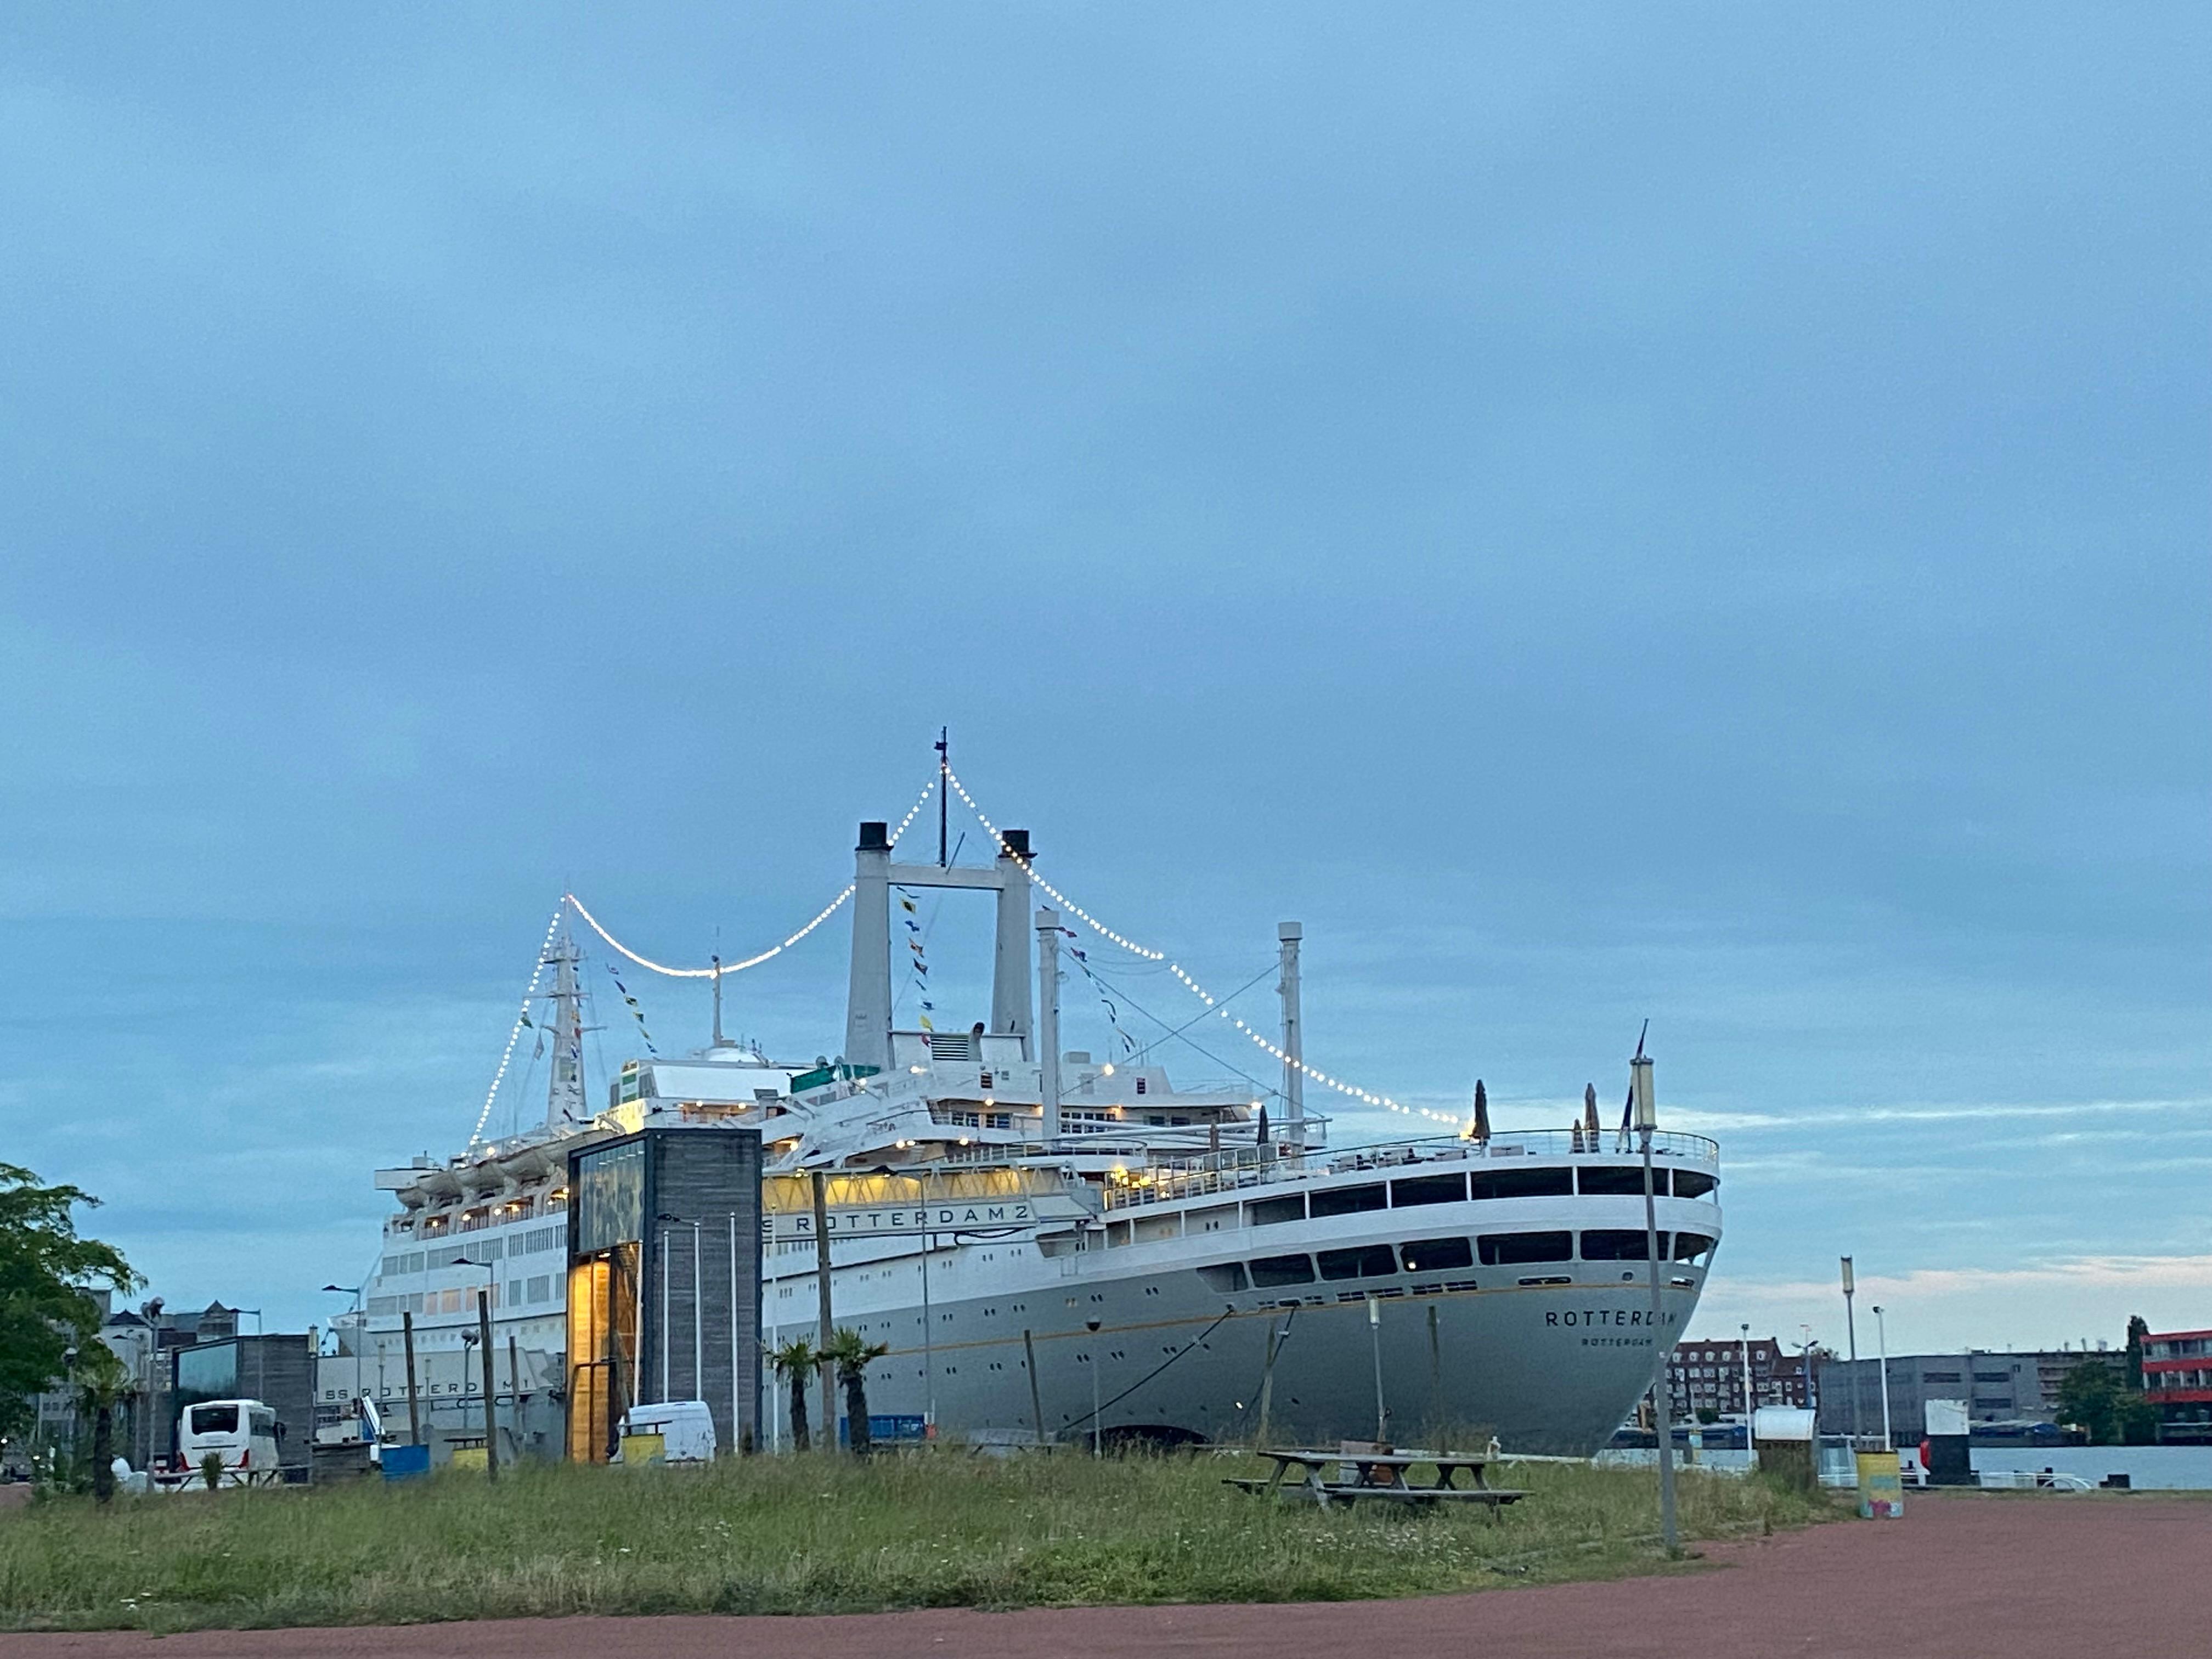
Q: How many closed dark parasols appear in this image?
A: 5